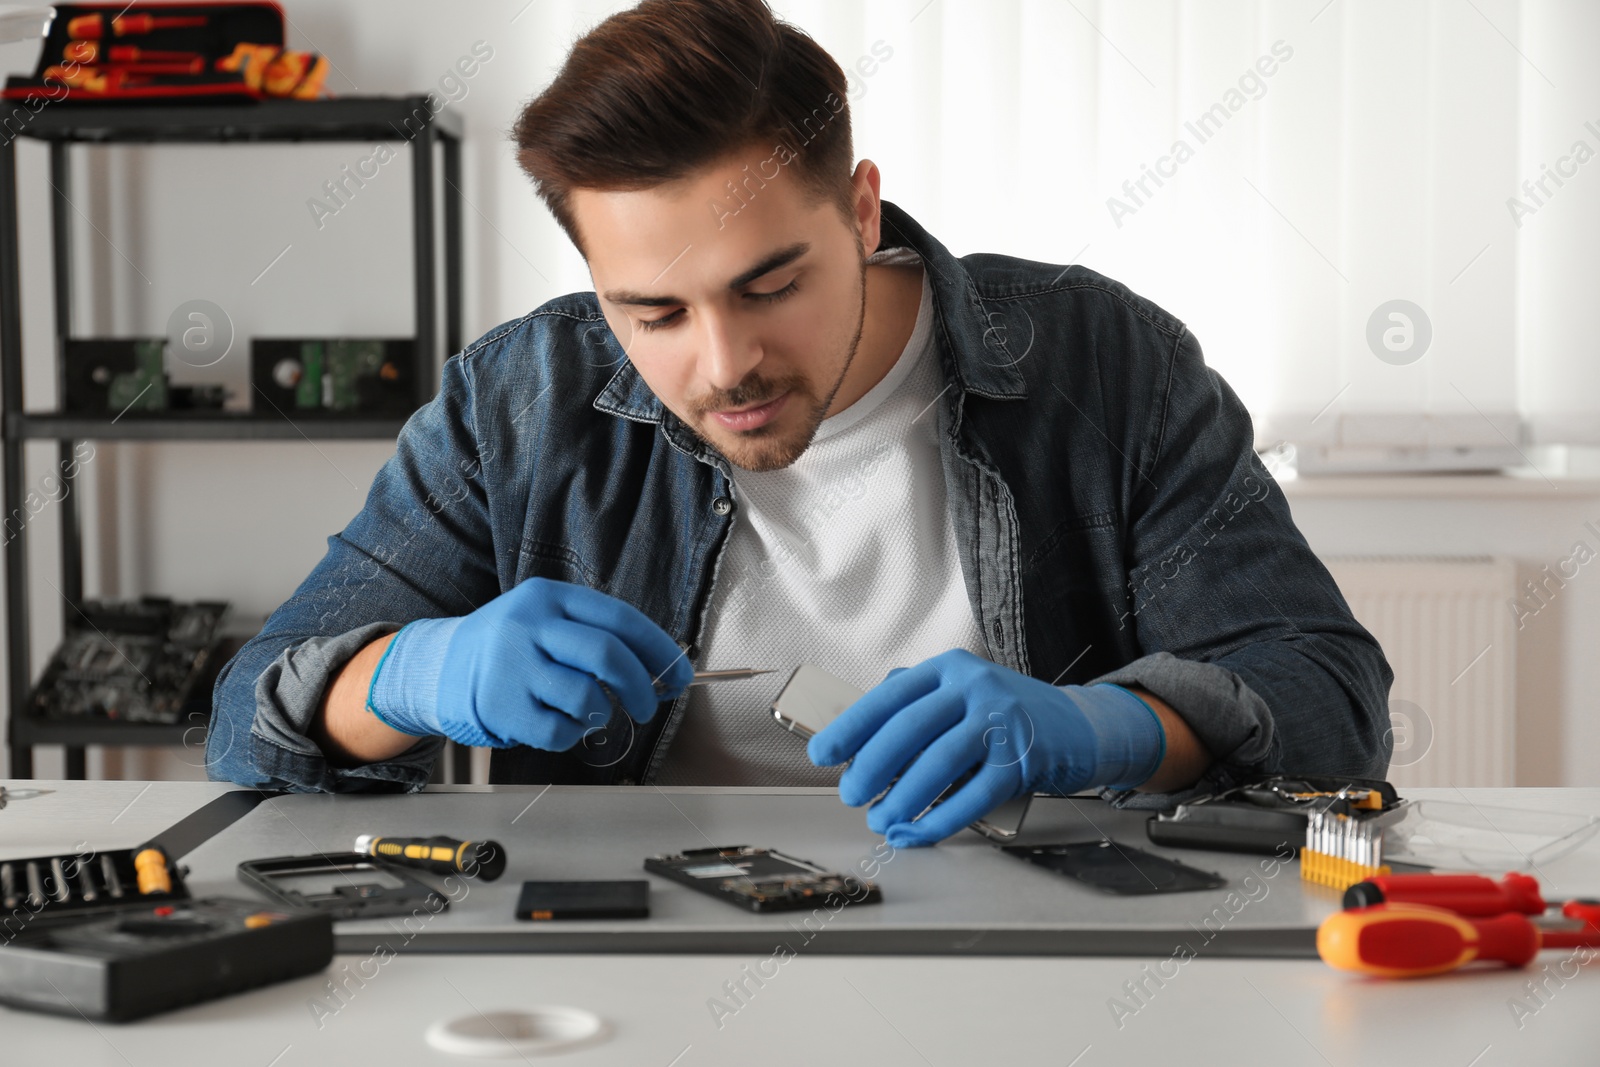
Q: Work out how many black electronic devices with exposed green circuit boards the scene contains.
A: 2